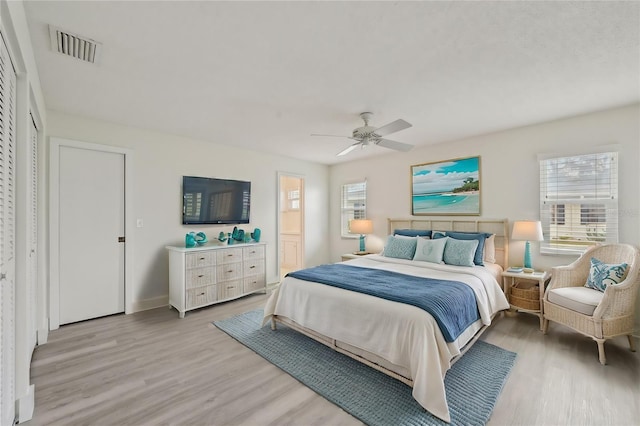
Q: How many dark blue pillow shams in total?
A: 2